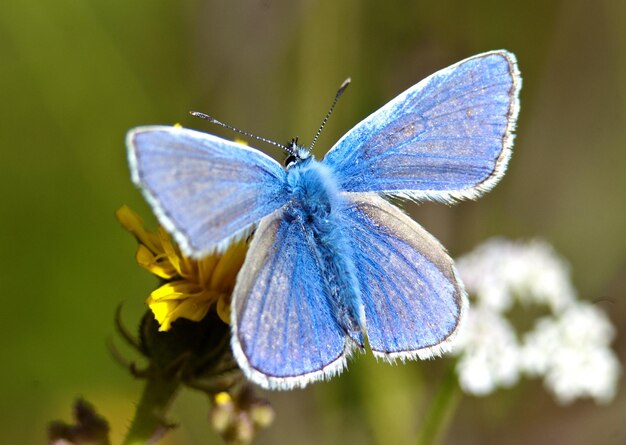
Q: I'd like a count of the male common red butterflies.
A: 0